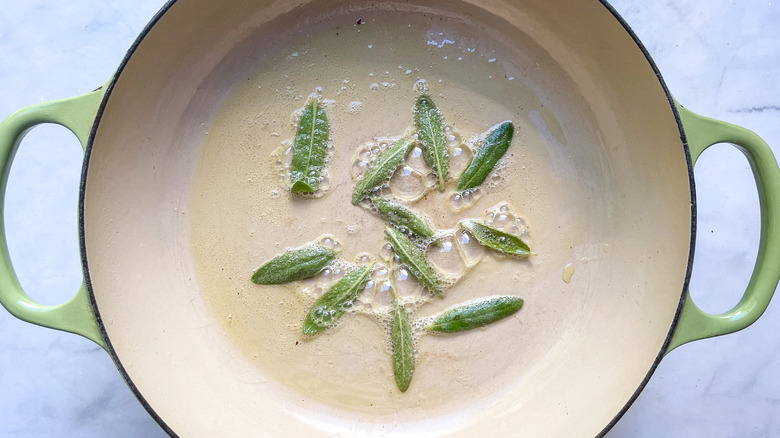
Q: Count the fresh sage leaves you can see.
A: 11